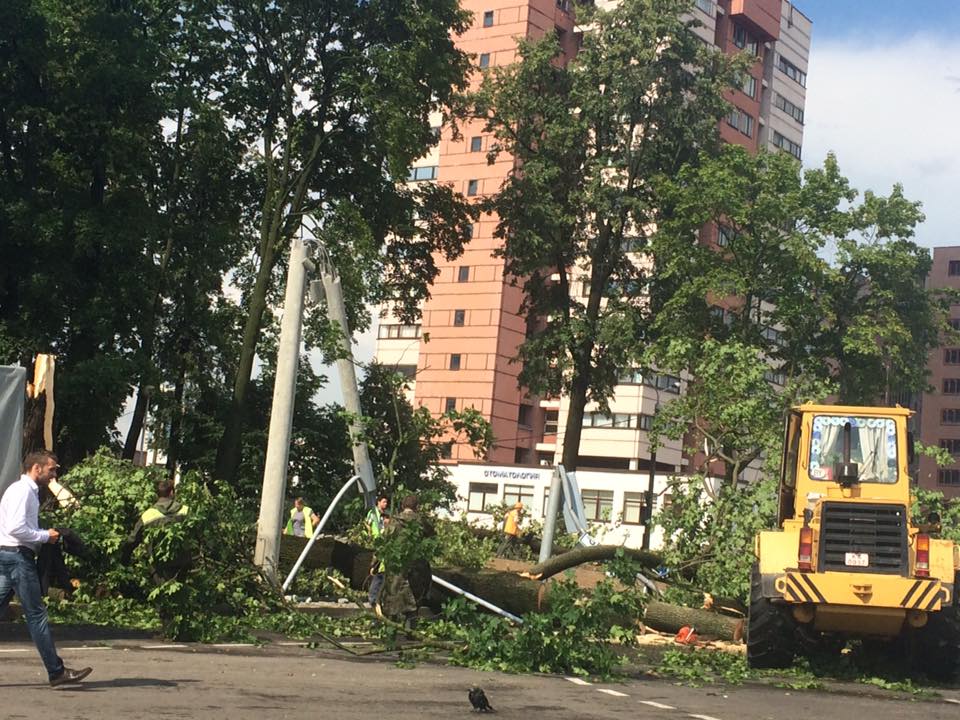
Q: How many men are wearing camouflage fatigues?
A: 1